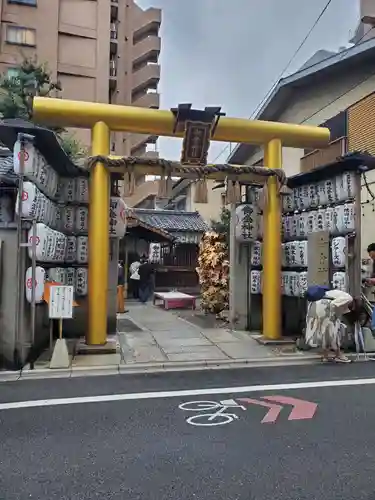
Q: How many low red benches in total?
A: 1